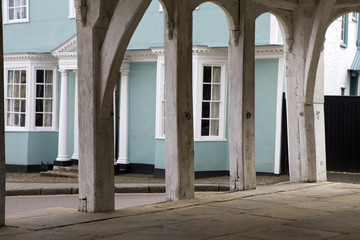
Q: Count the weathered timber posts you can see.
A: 4